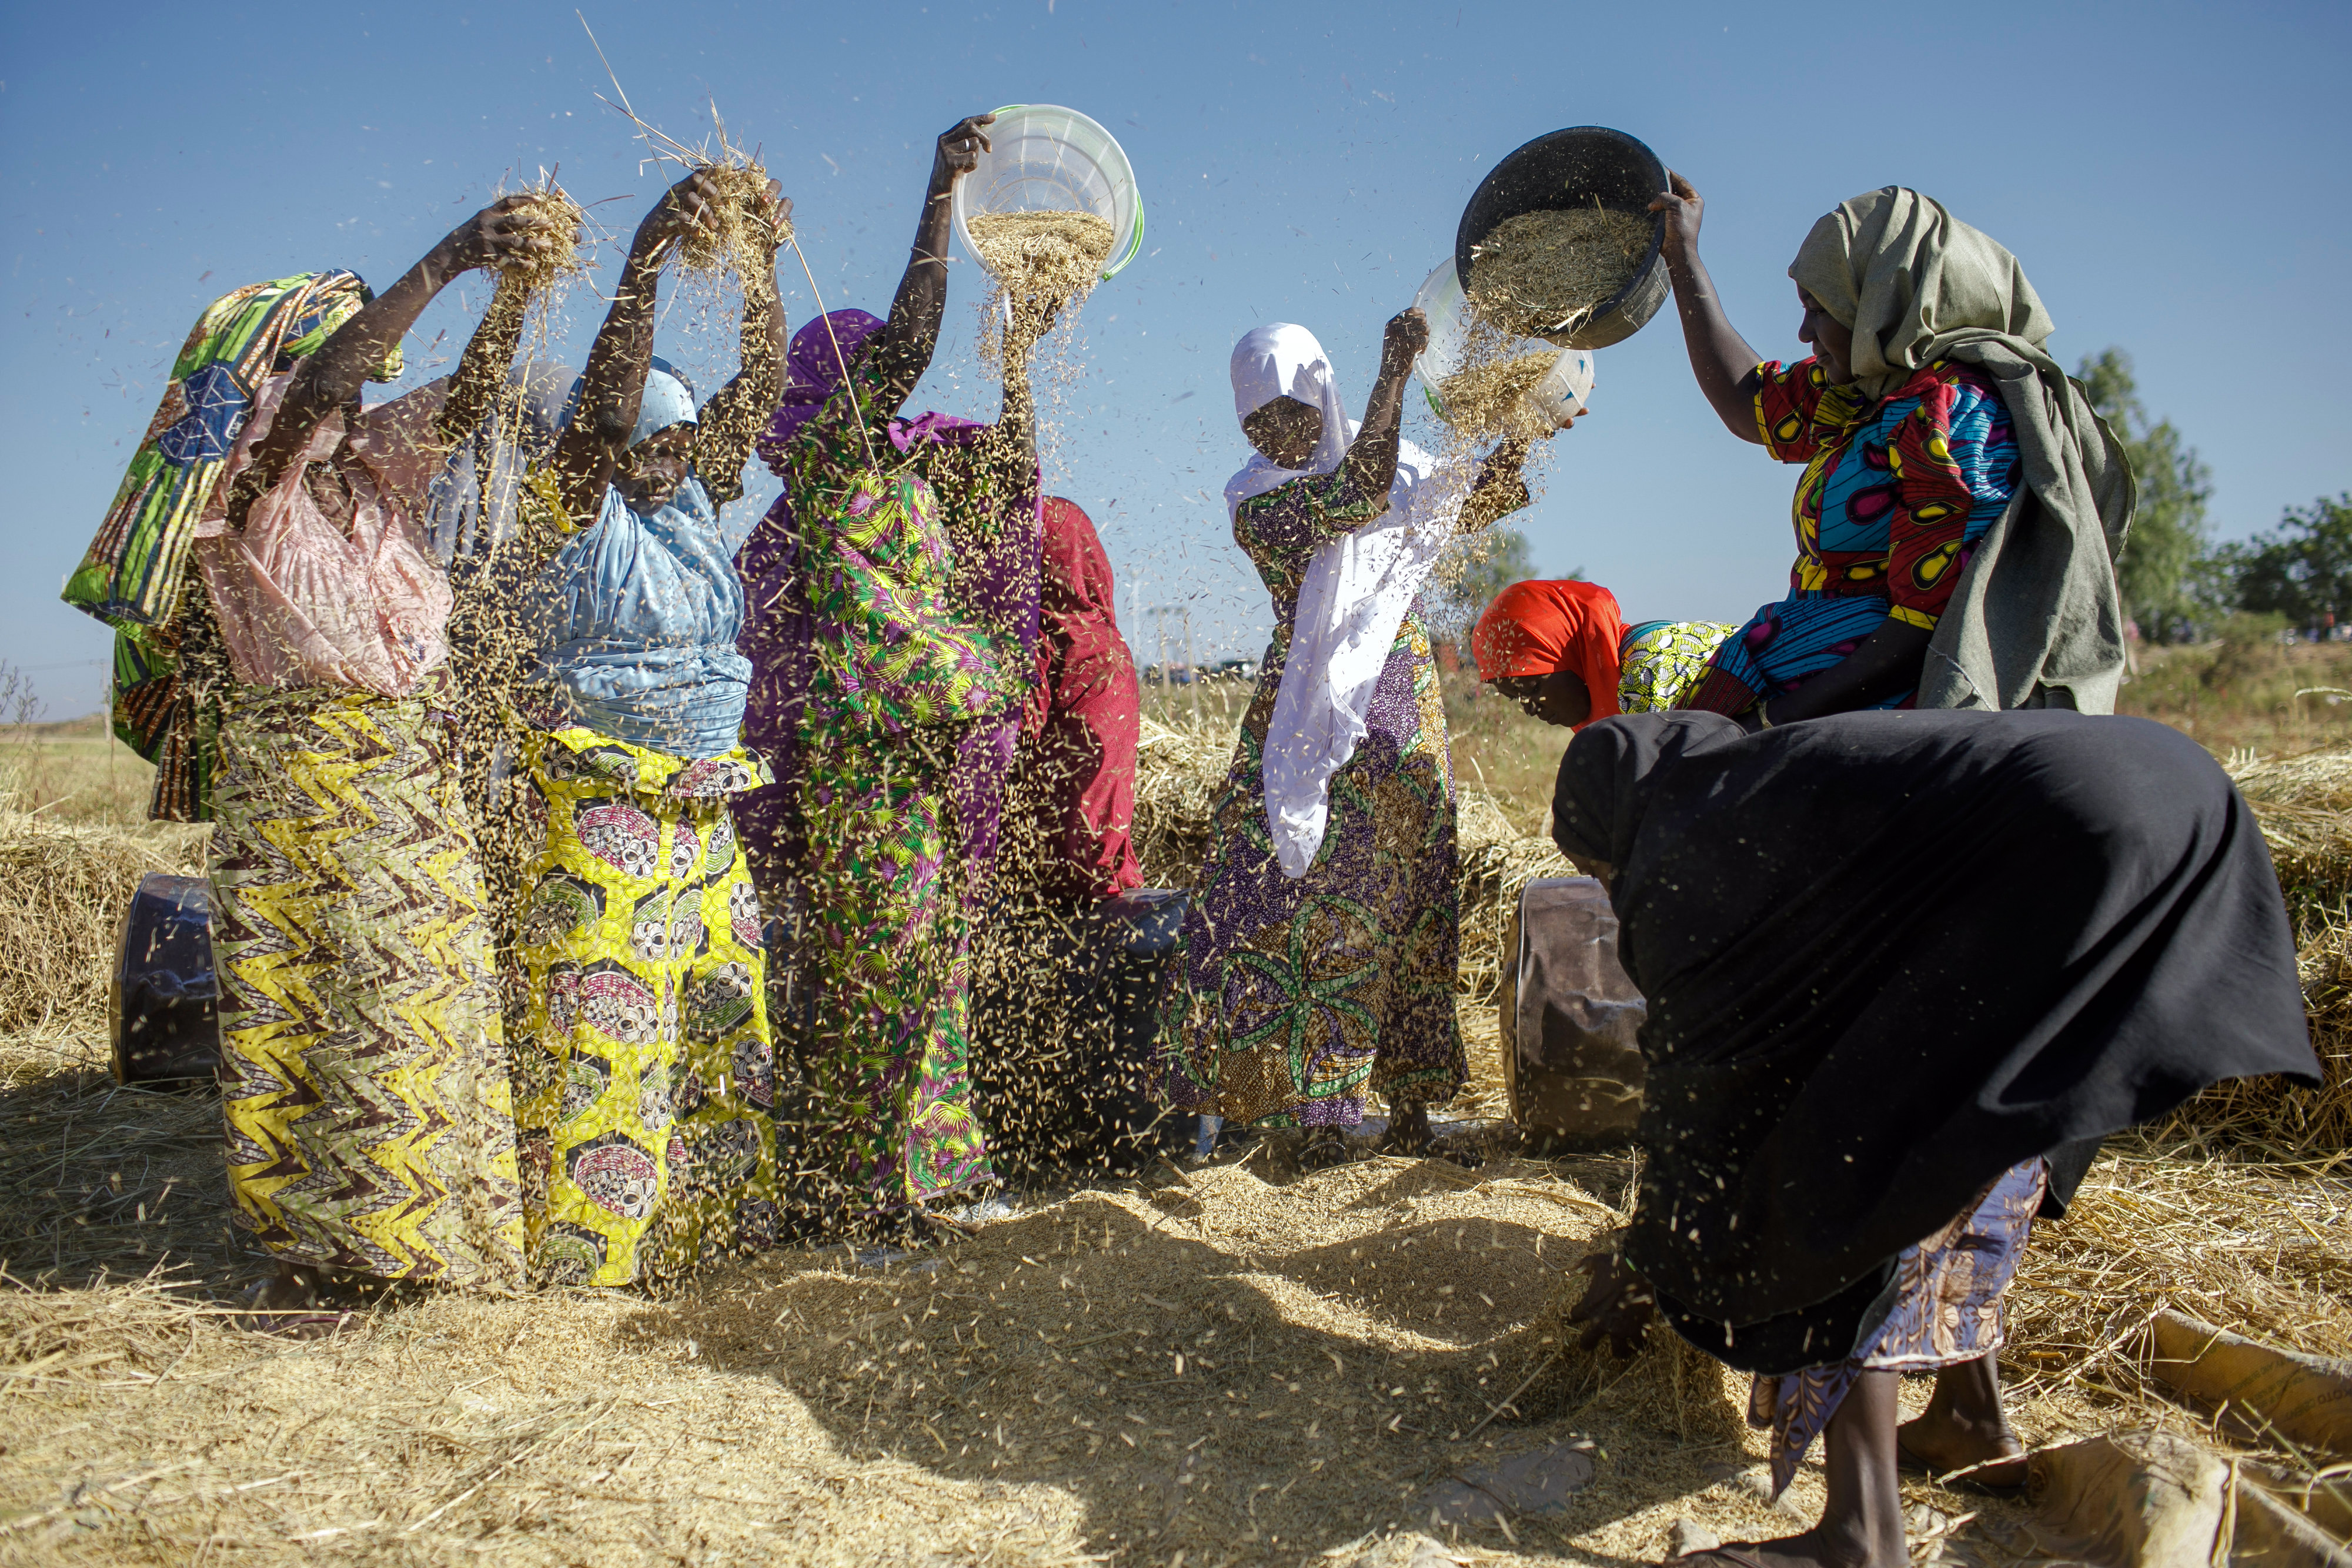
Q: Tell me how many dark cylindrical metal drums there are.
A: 3